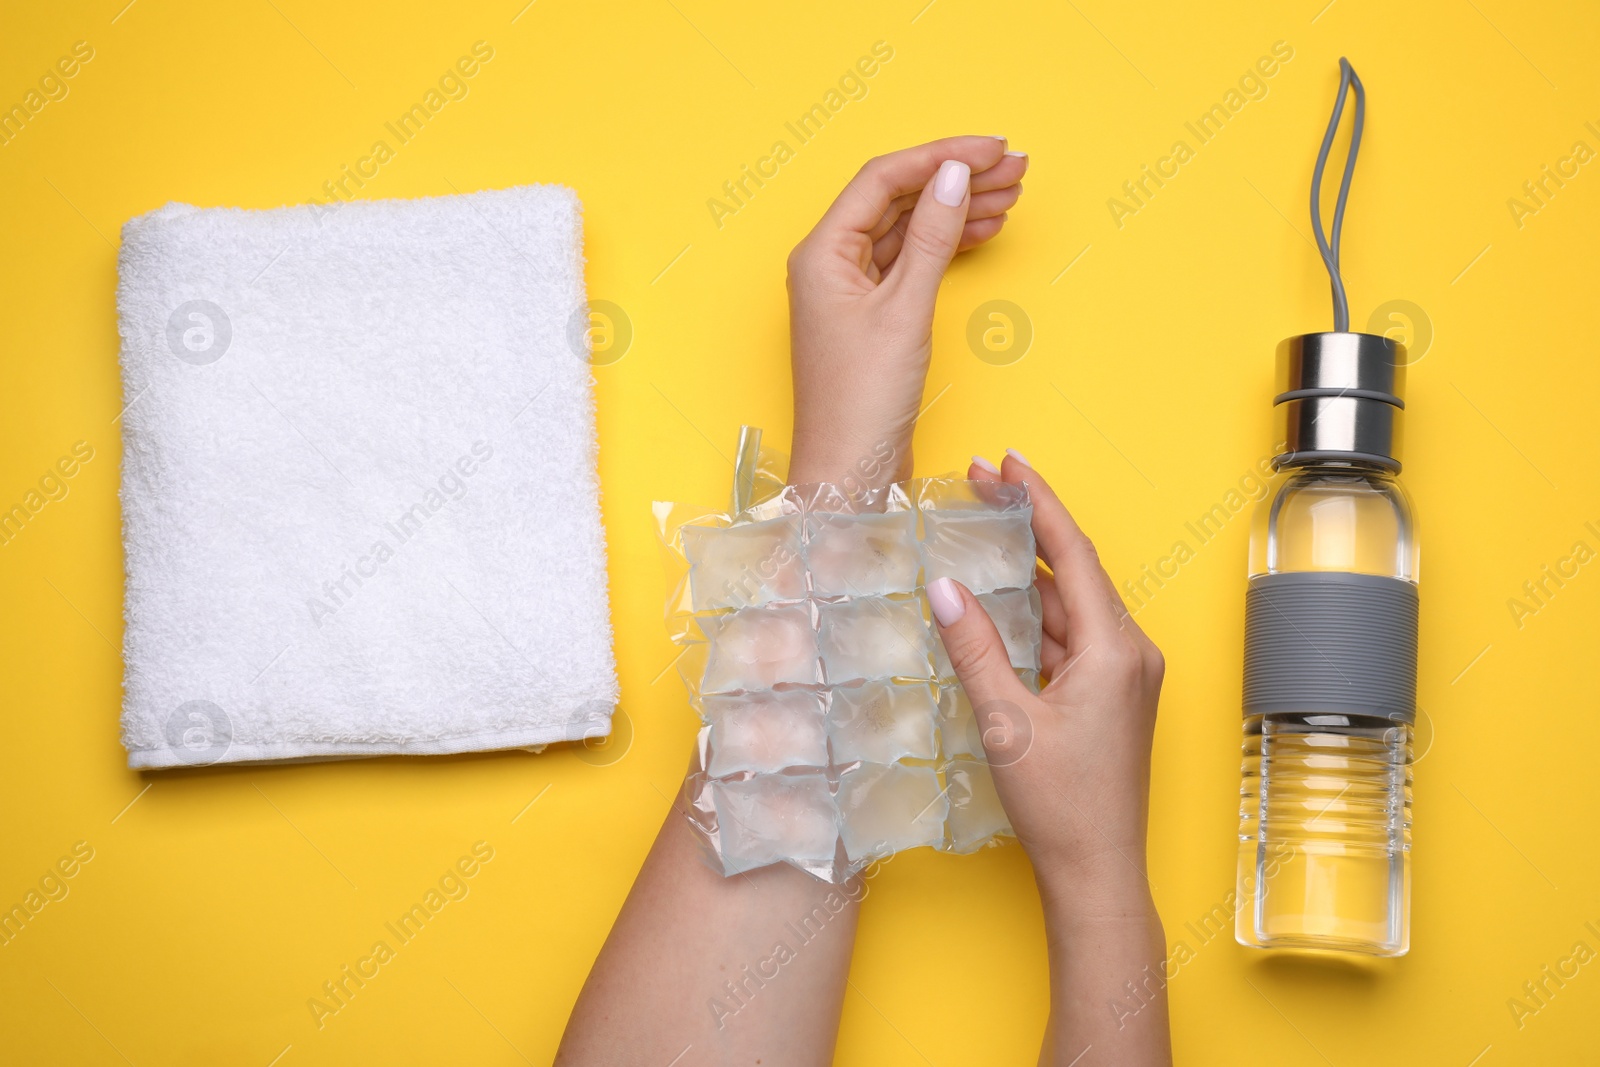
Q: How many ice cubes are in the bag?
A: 12